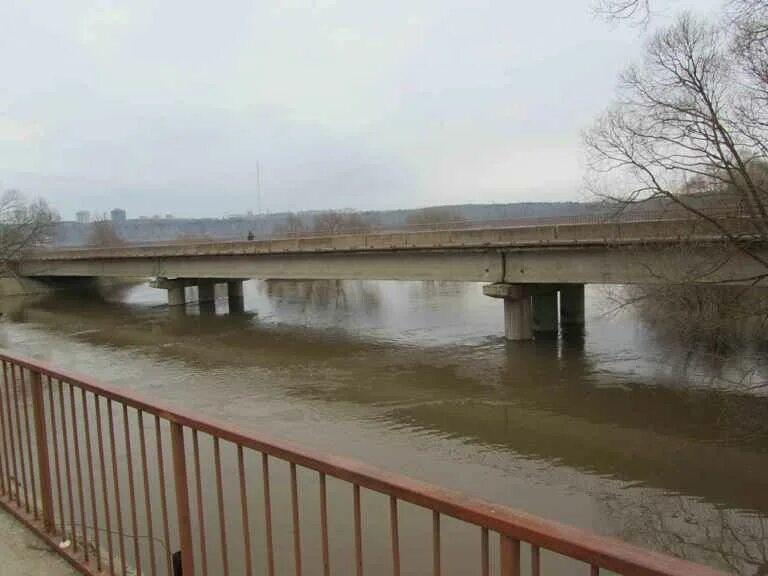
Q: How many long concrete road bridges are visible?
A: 1